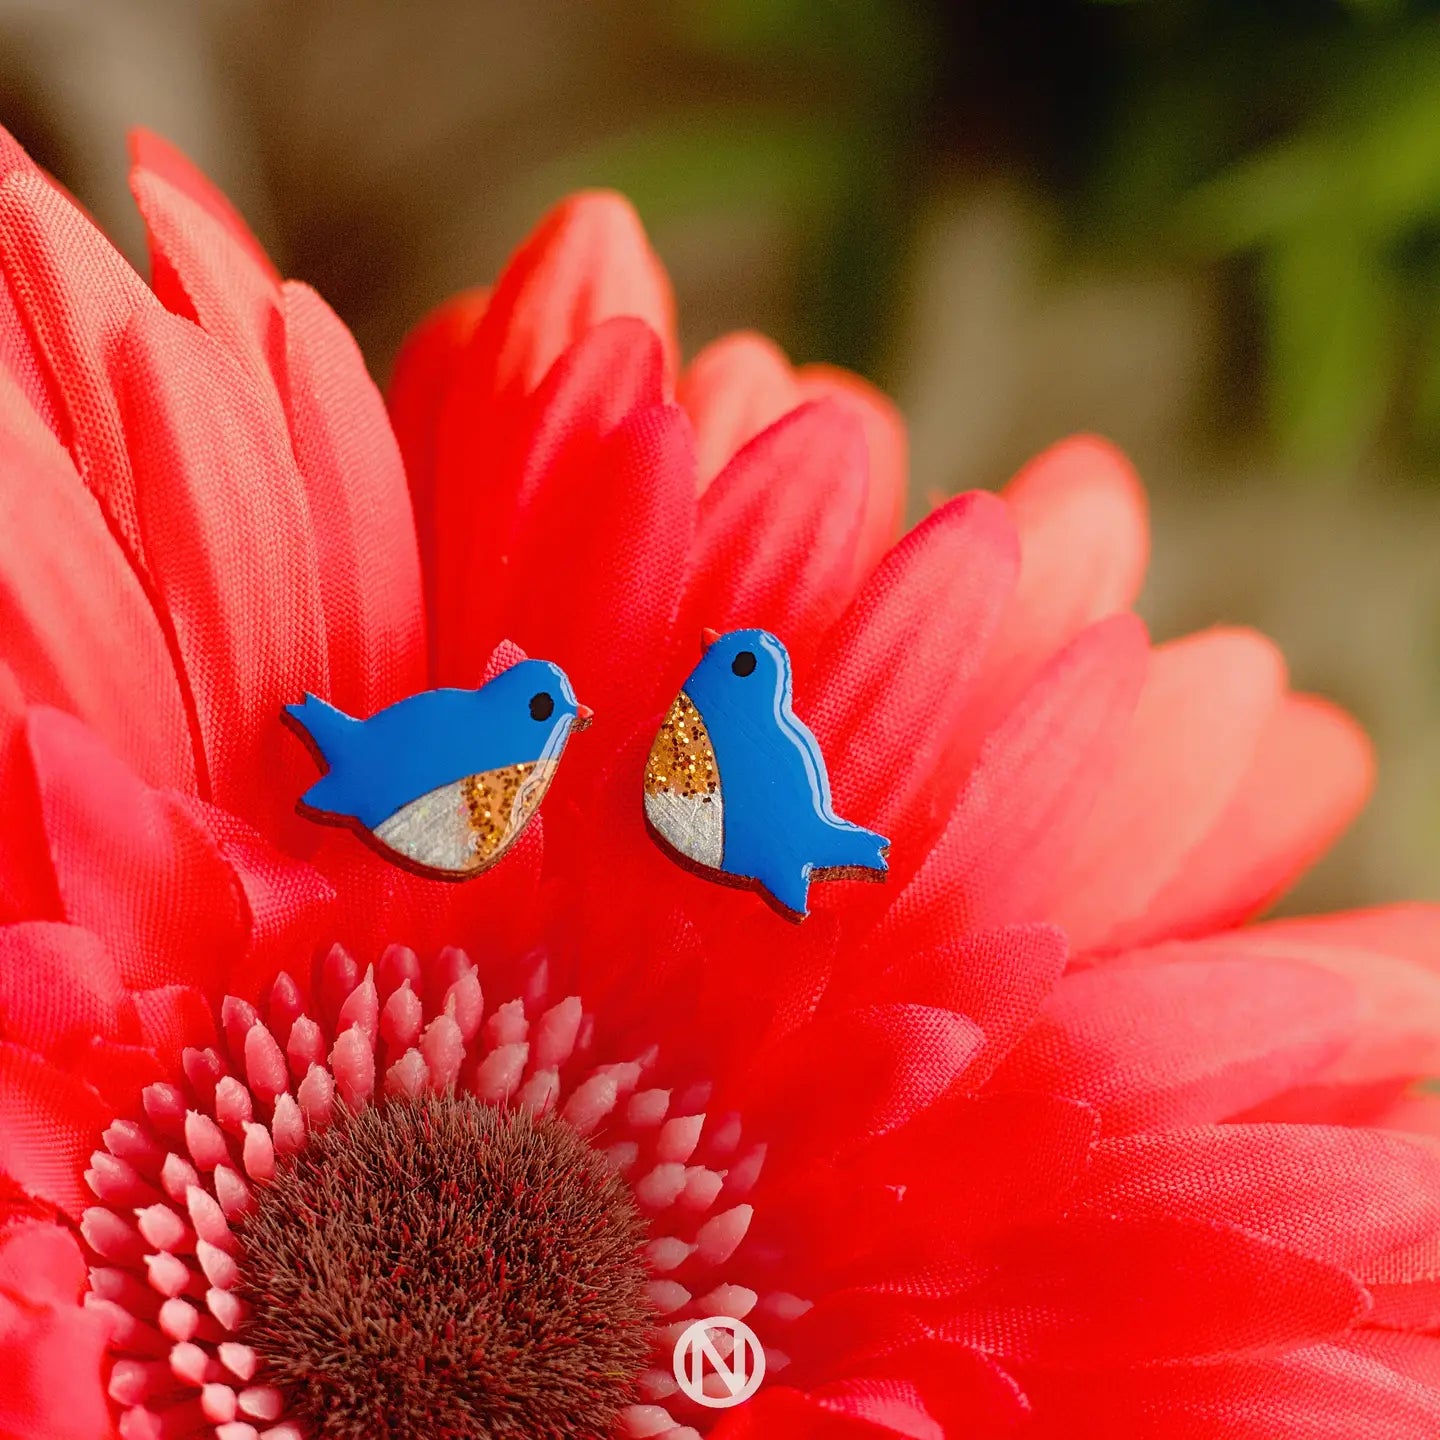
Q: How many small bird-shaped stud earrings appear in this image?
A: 2